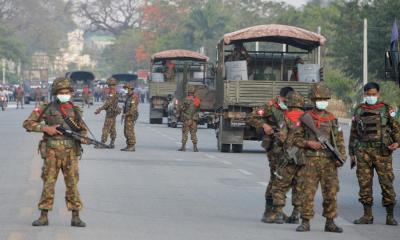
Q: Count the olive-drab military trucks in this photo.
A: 2